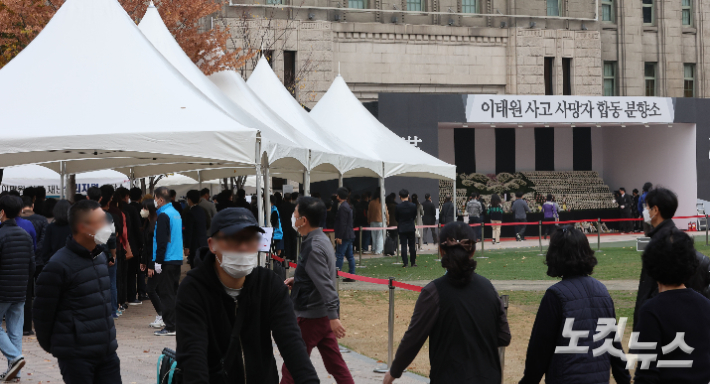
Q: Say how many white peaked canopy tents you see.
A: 5